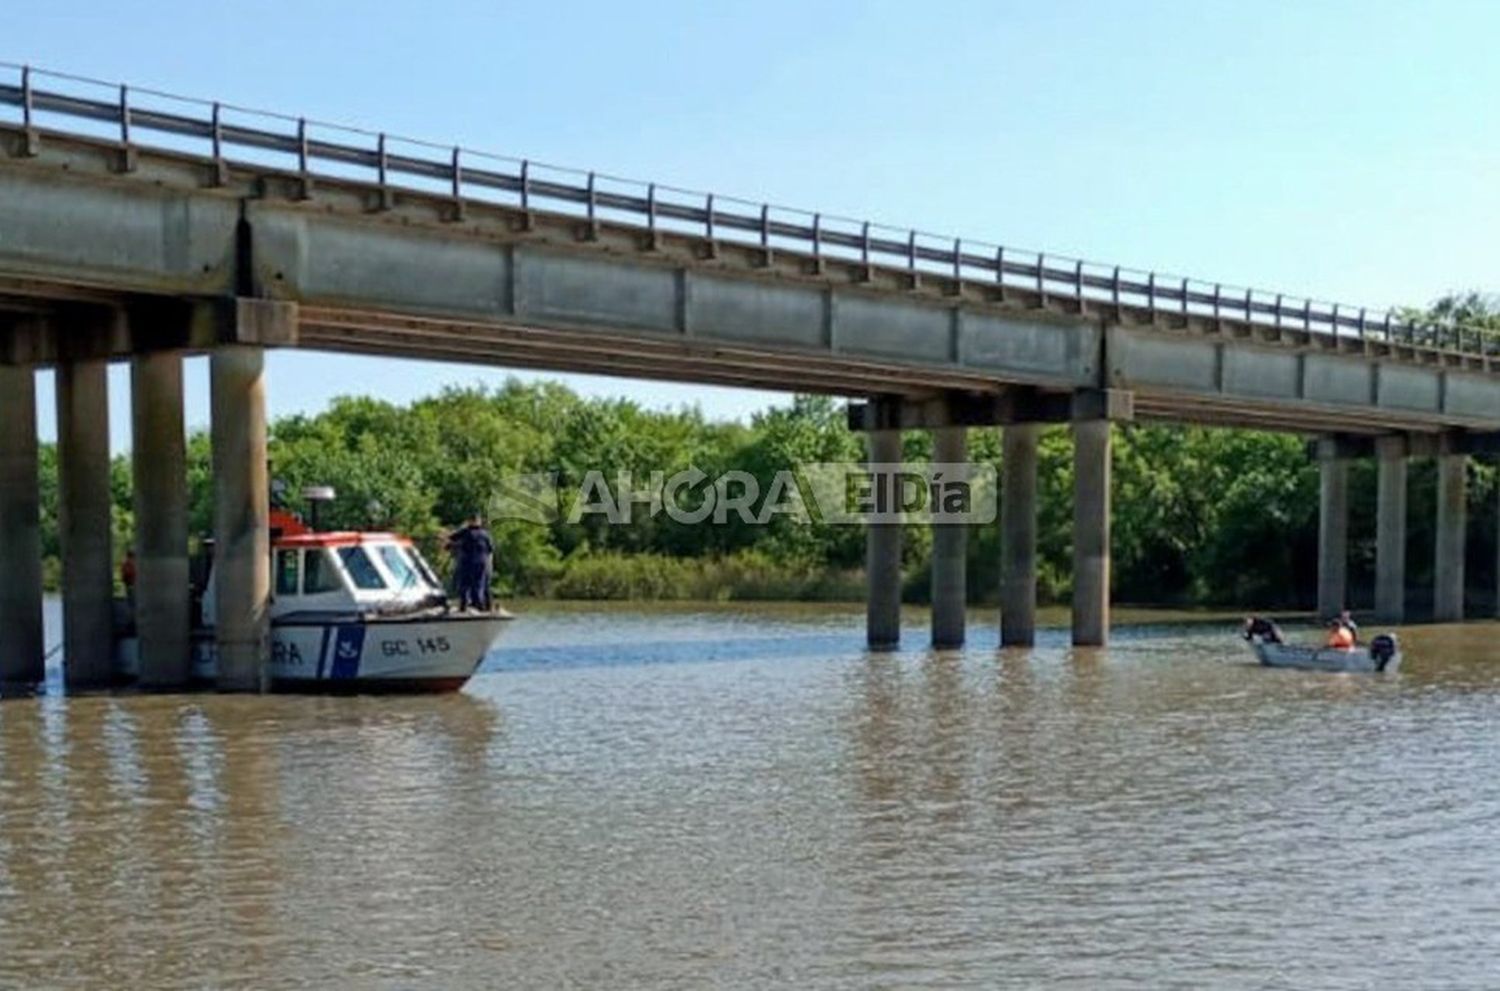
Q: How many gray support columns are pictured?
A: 11